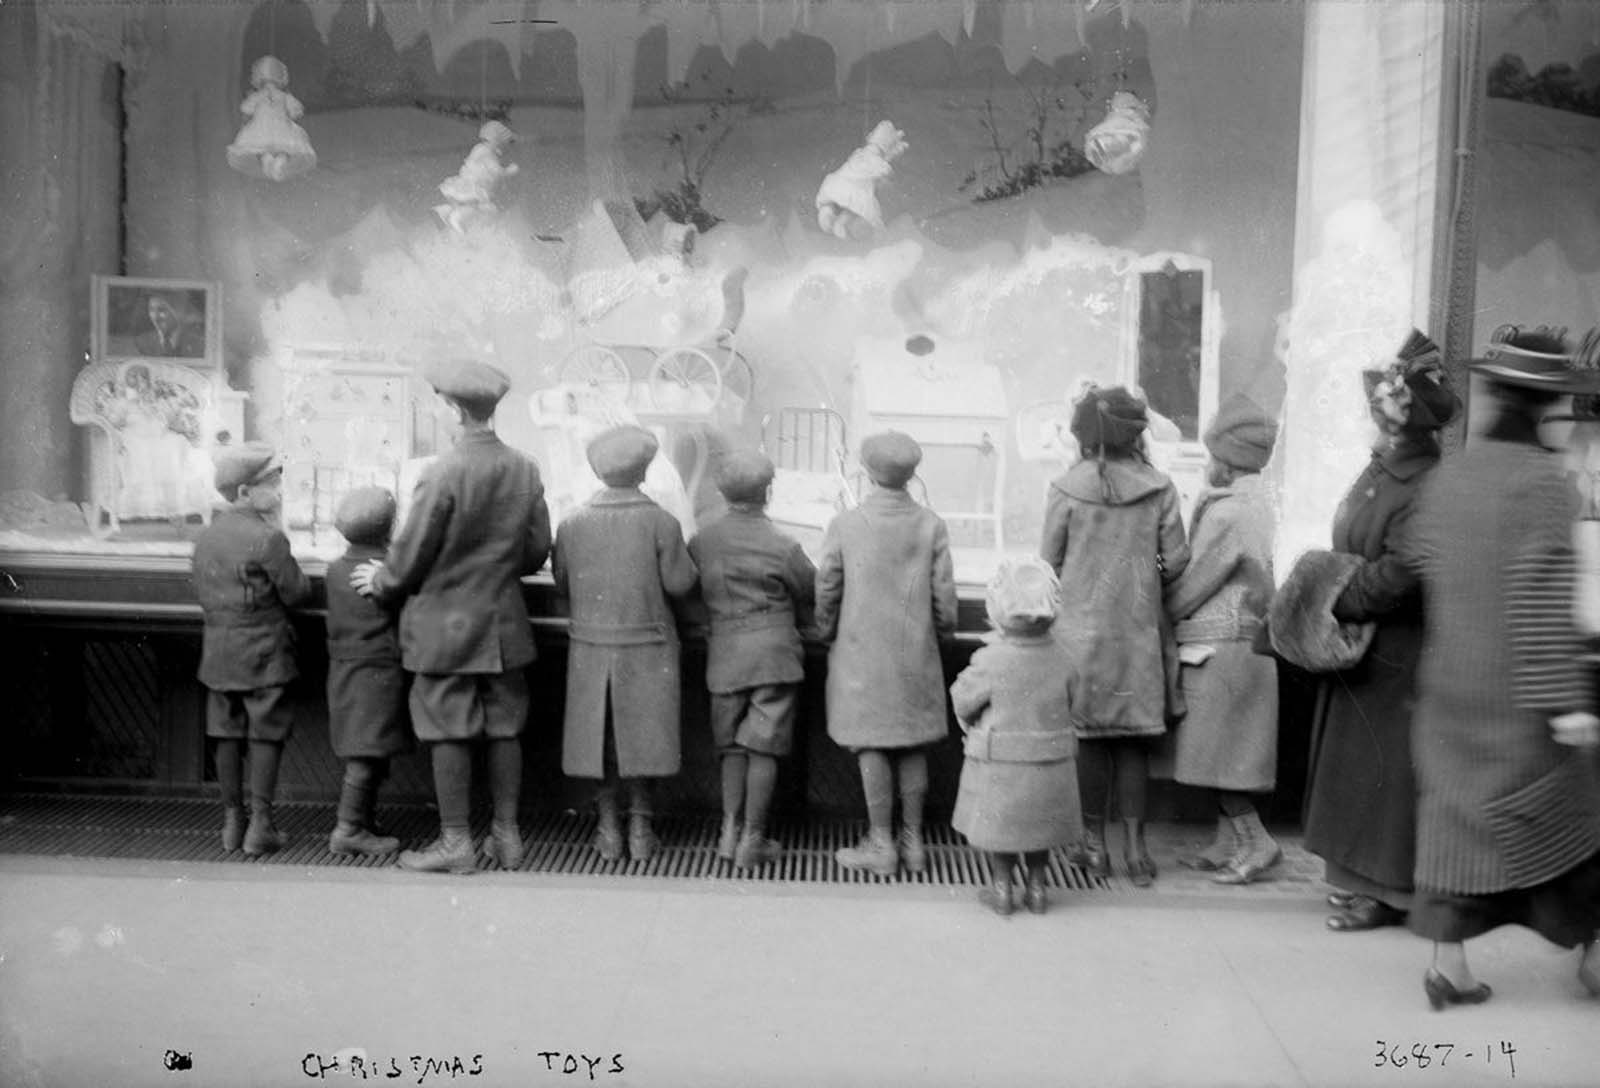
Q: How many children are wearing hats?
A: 9